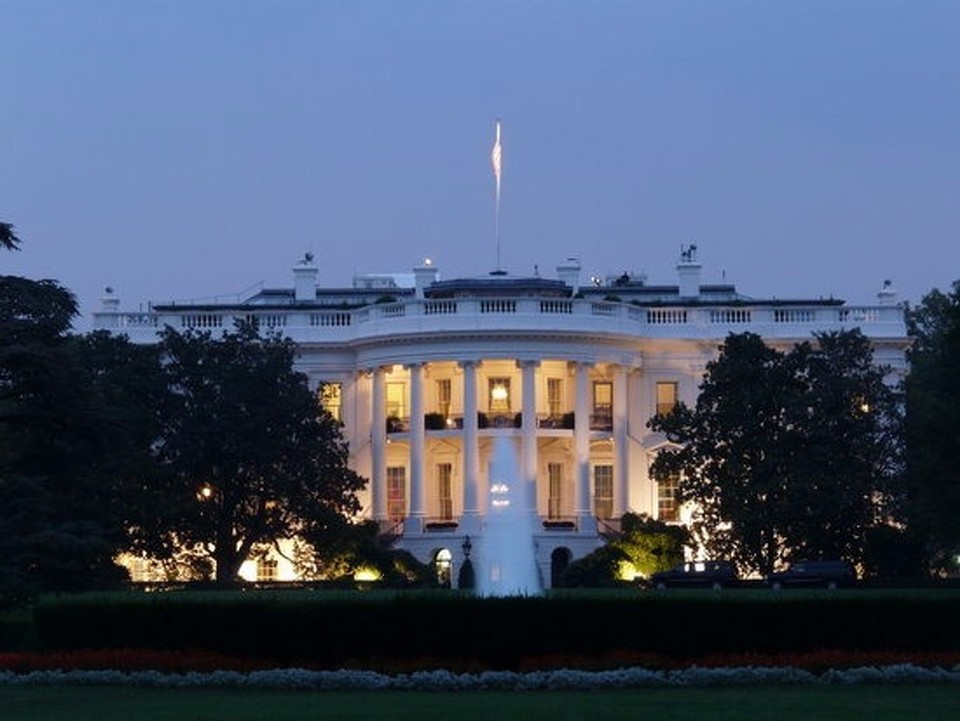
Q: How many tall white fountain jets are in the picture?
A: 1